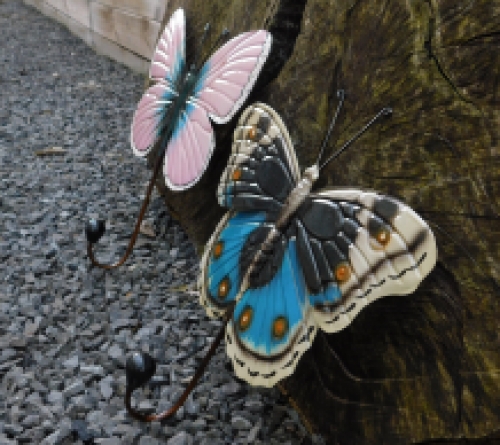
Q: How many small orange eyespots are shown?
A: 8